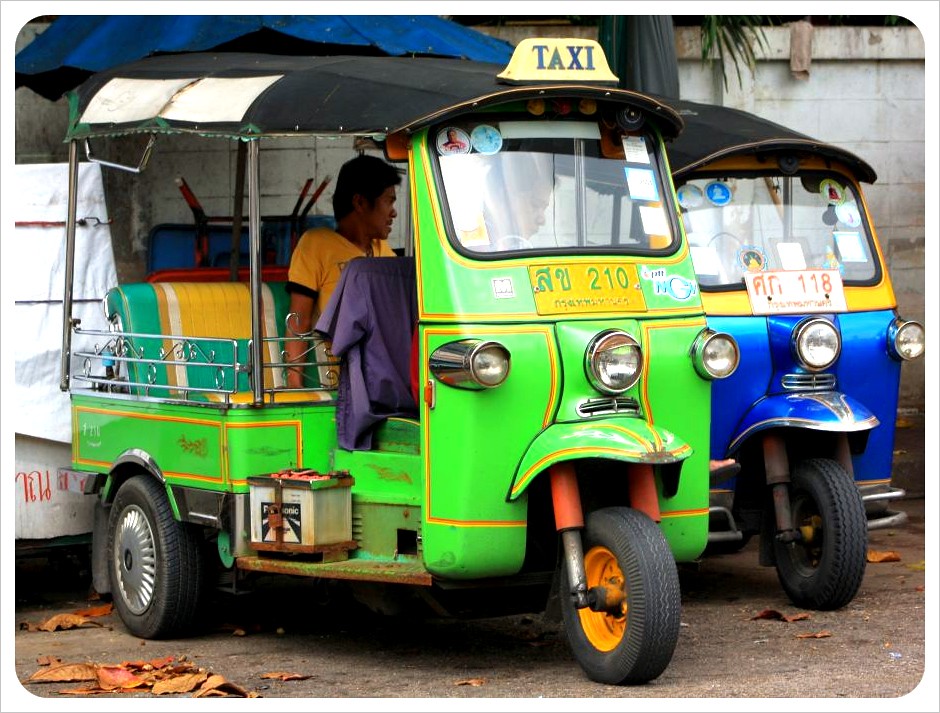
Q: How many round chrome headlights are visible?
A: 5